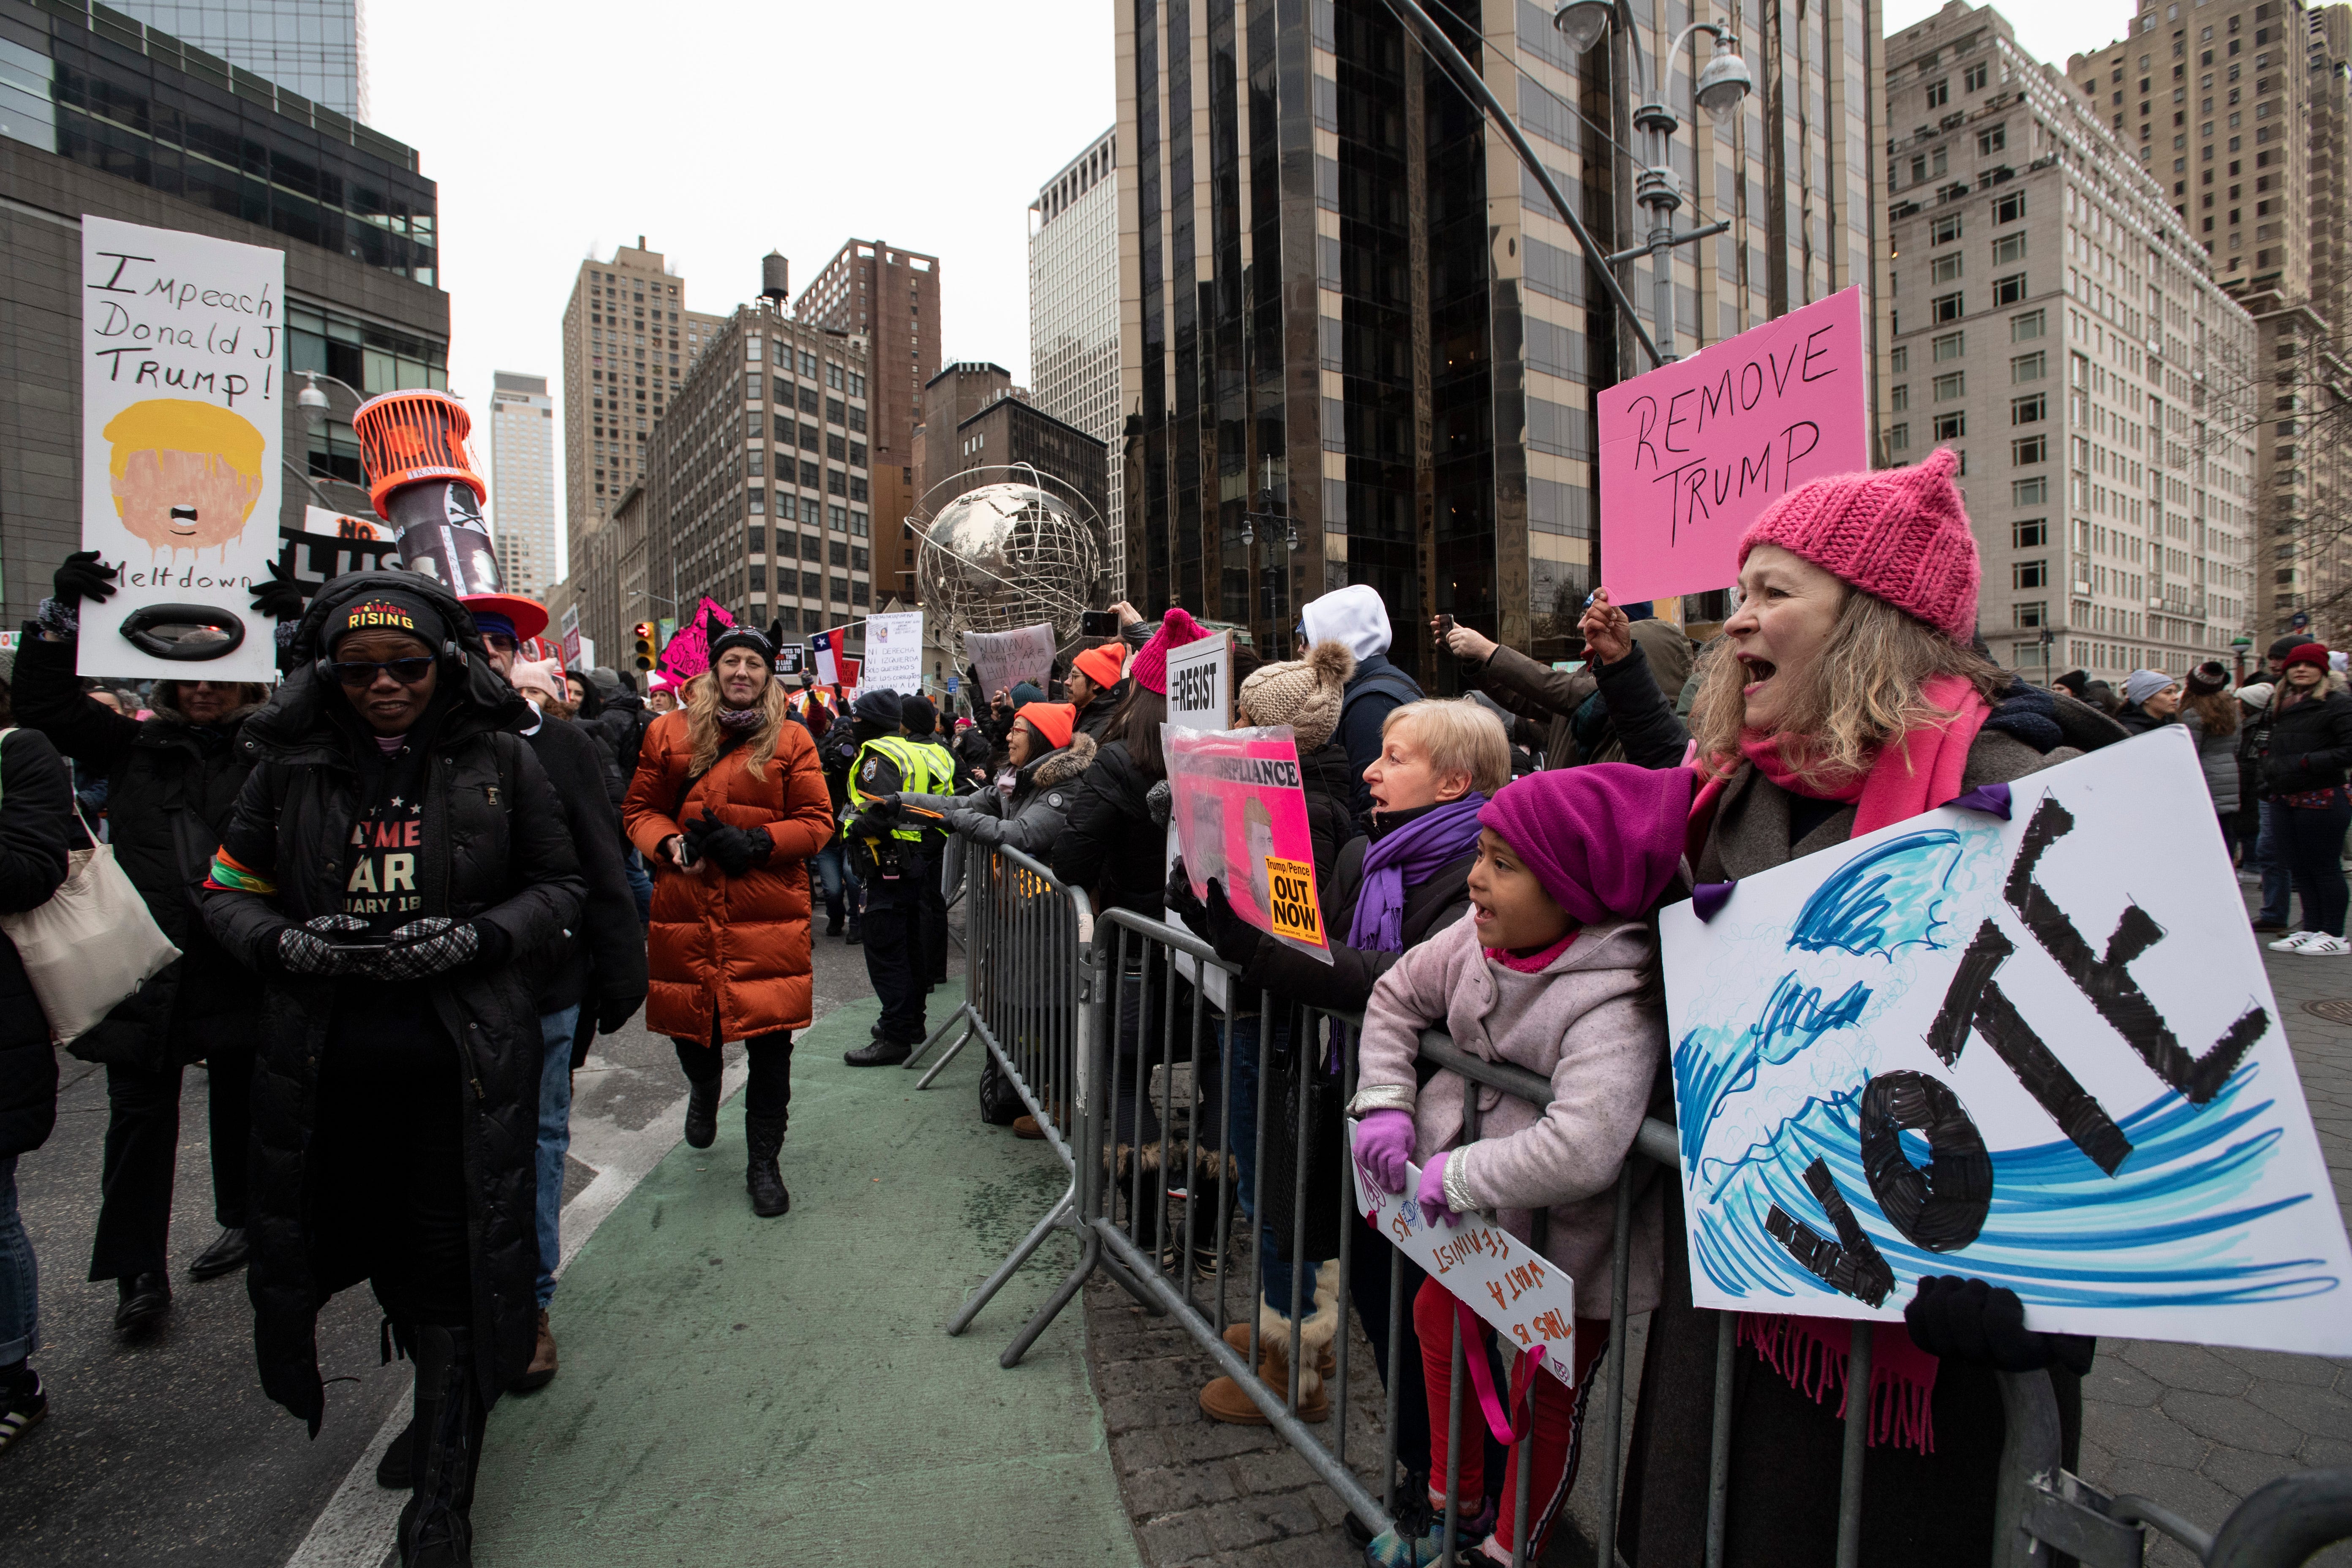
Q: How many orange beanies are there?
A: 2